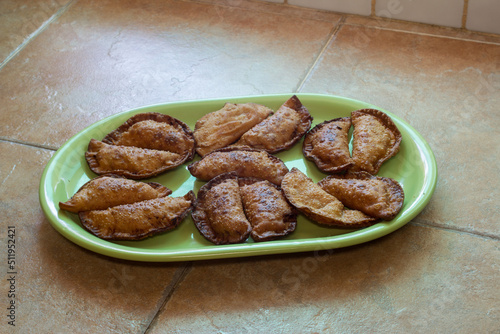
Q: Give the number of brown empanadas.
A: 13